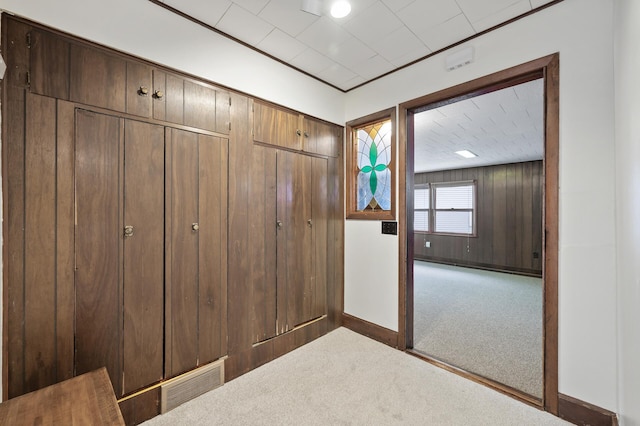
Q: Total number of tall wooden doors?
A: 4